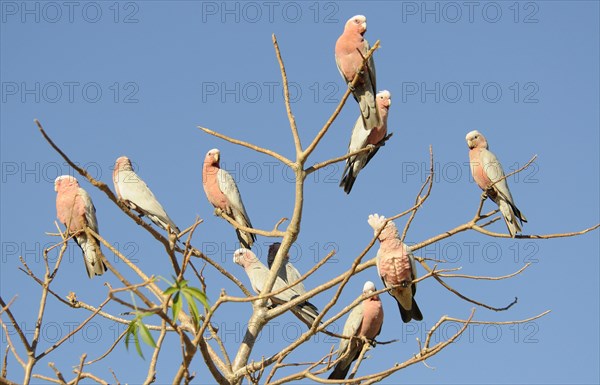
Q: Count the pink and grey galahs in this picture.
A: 10